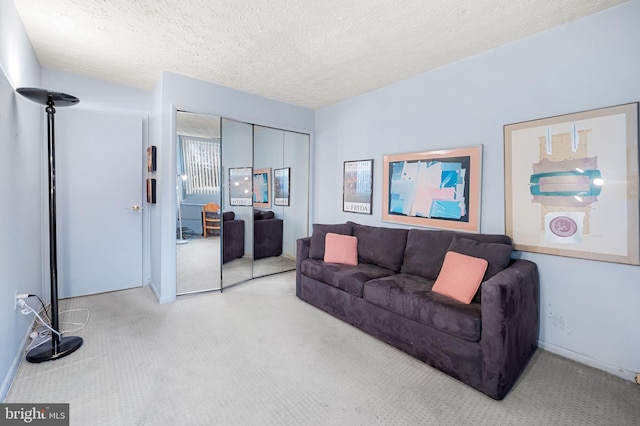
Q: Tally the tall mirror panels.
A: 4